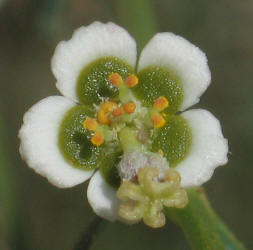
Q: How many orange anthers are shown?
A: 10